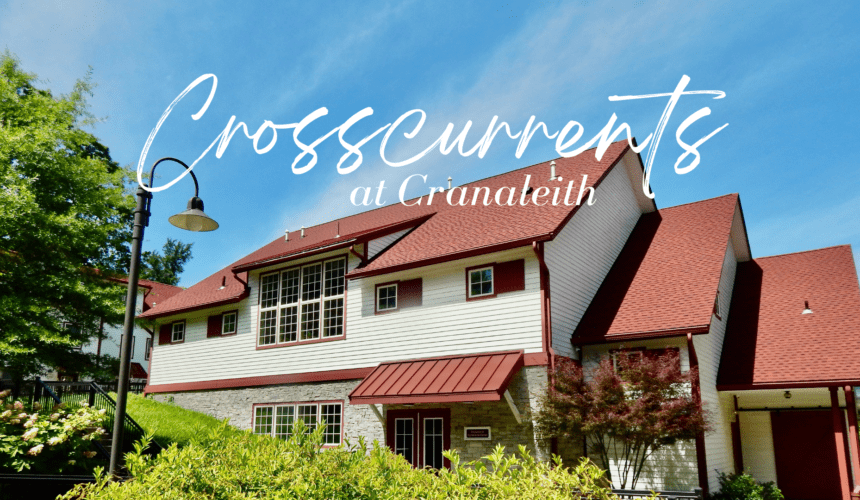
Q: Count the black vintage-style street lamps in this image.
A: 1